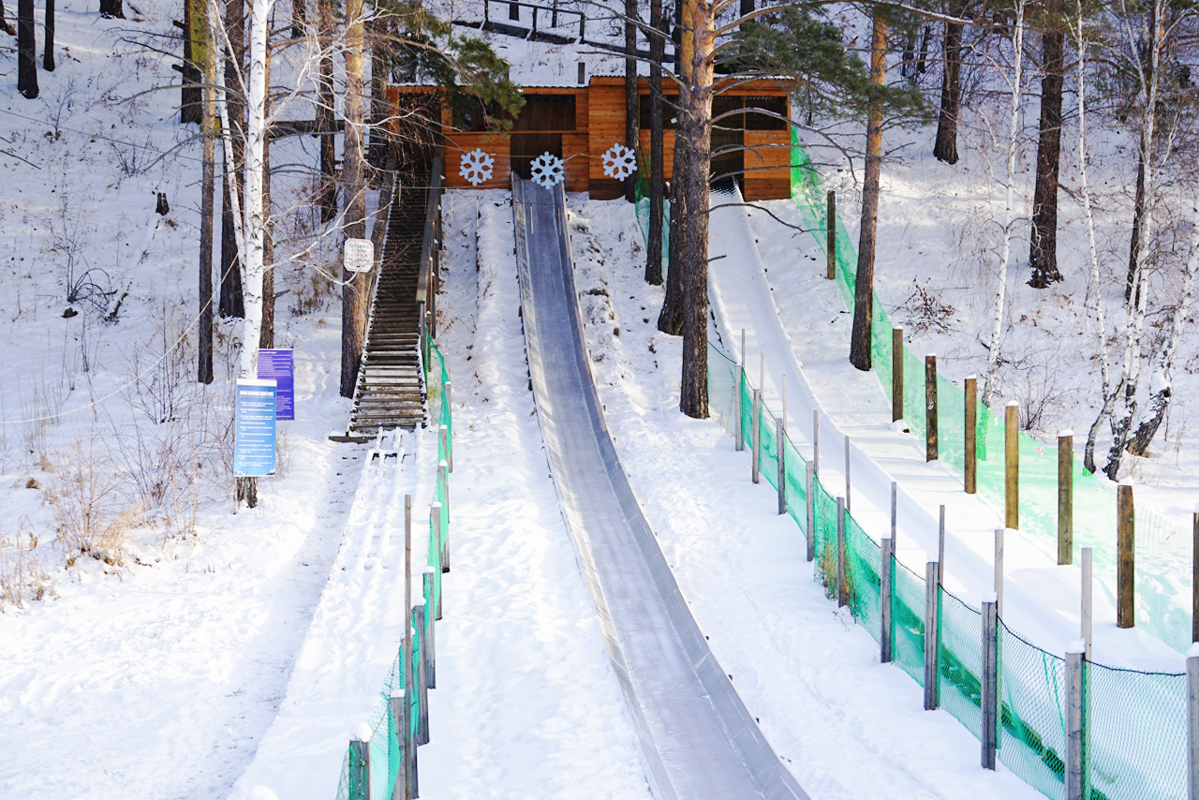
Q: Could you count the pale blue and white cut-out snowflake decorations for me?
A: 3